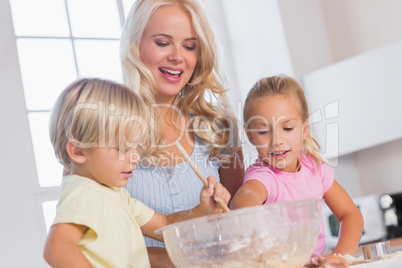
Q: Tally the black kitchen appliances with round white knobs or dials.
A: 1